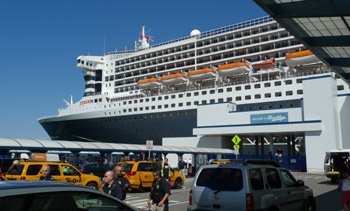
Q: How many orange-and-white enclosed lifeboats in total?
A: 5